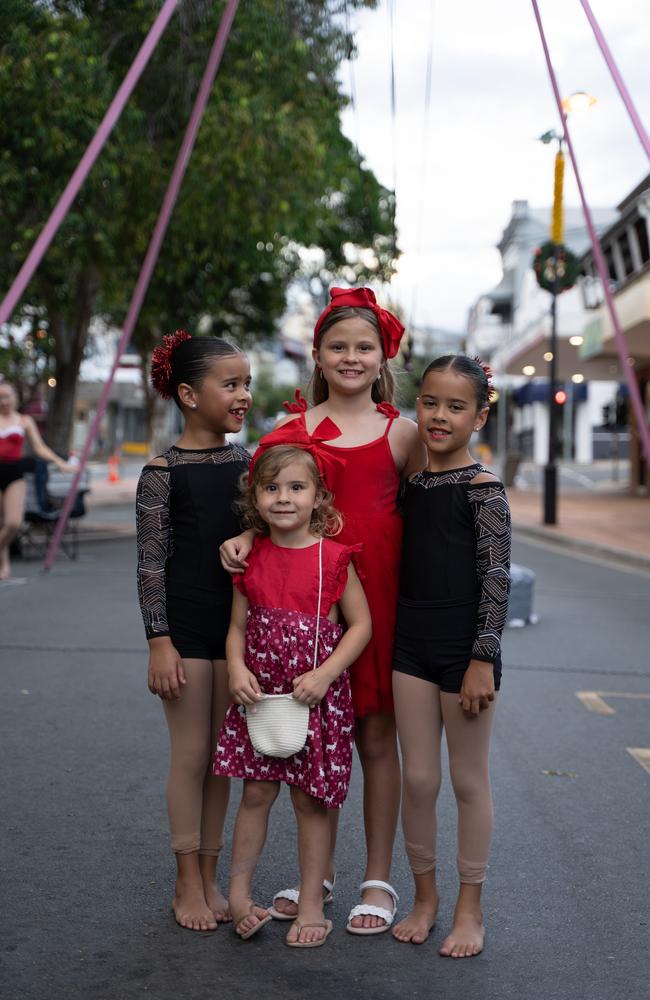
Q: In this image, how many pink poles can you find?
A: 4